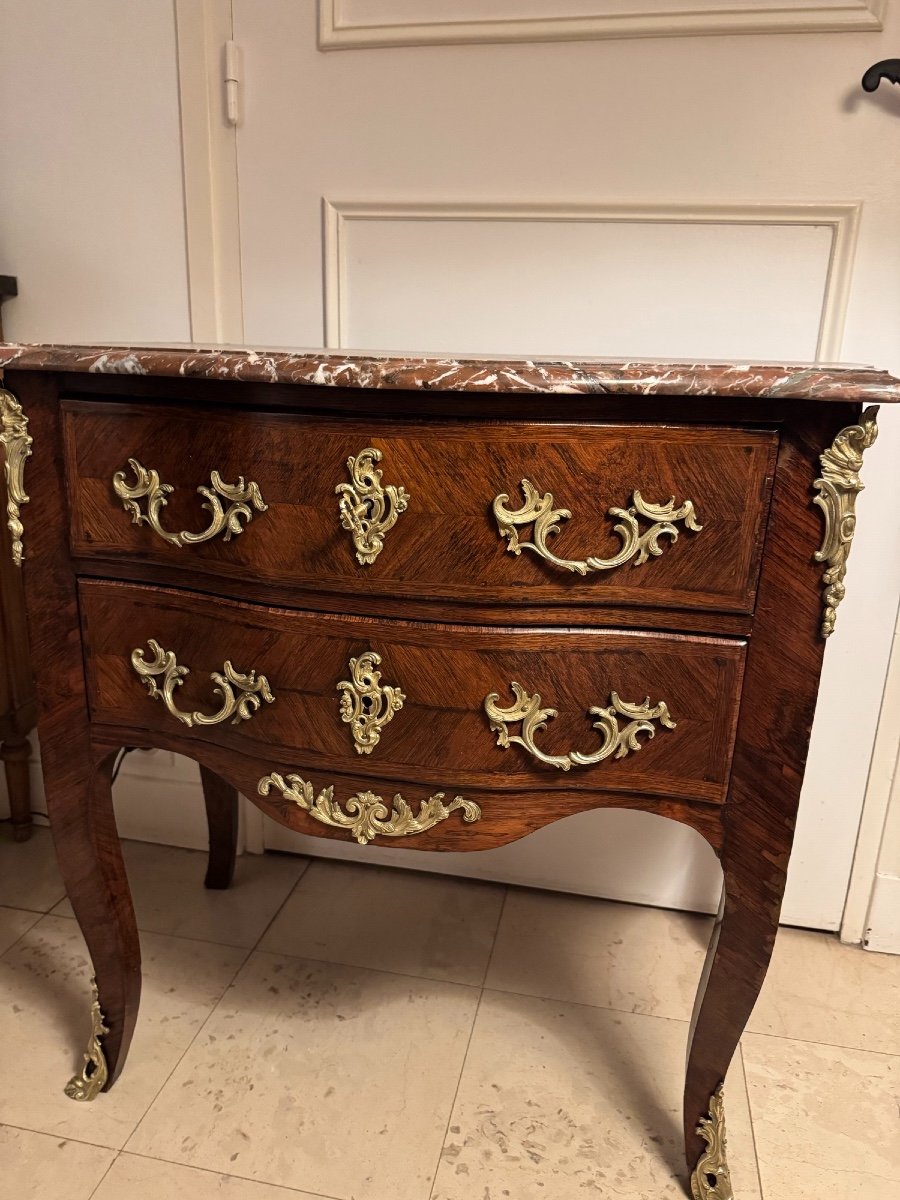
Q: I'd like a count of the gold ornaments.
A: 11